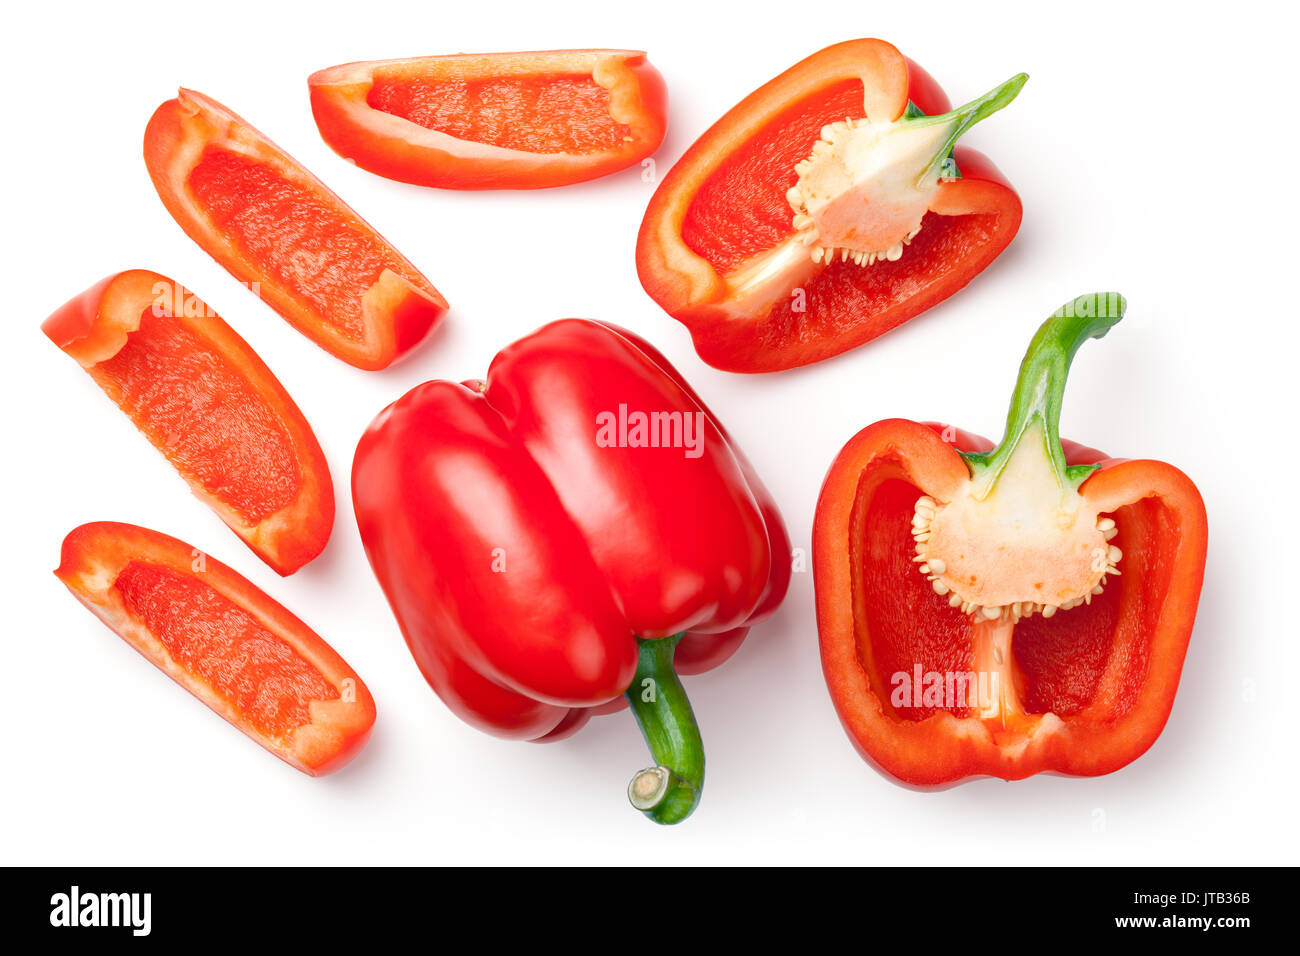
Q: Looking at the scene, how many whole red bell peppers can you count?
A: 1